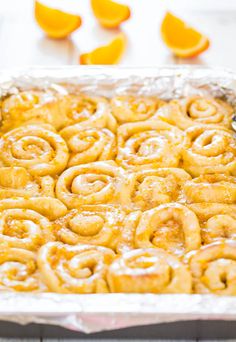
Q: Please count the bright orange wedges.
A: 4